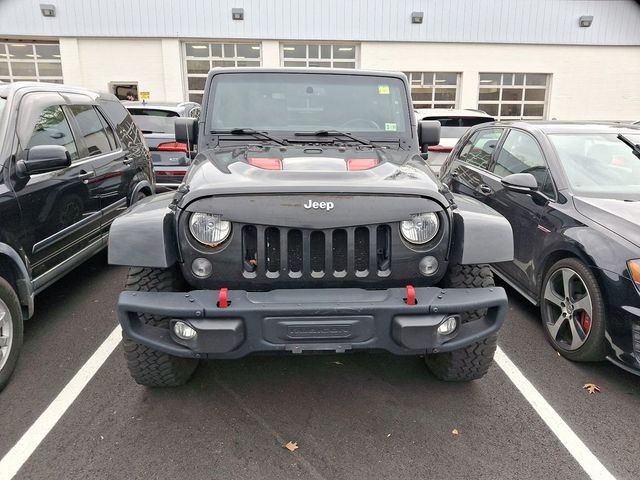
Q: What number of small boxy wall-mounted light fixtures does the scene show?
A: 4